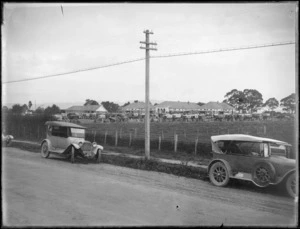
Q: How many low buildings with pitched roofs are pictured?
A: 4